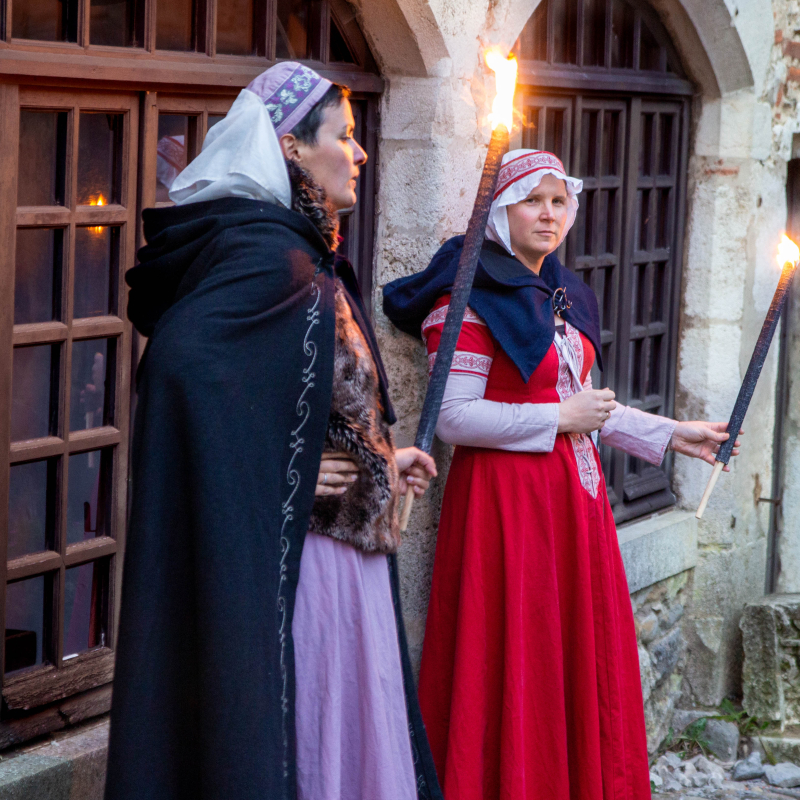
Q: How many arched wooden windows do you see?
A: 2